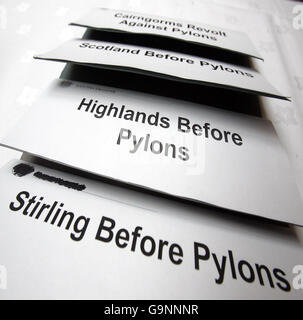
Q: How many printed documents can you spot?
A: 4